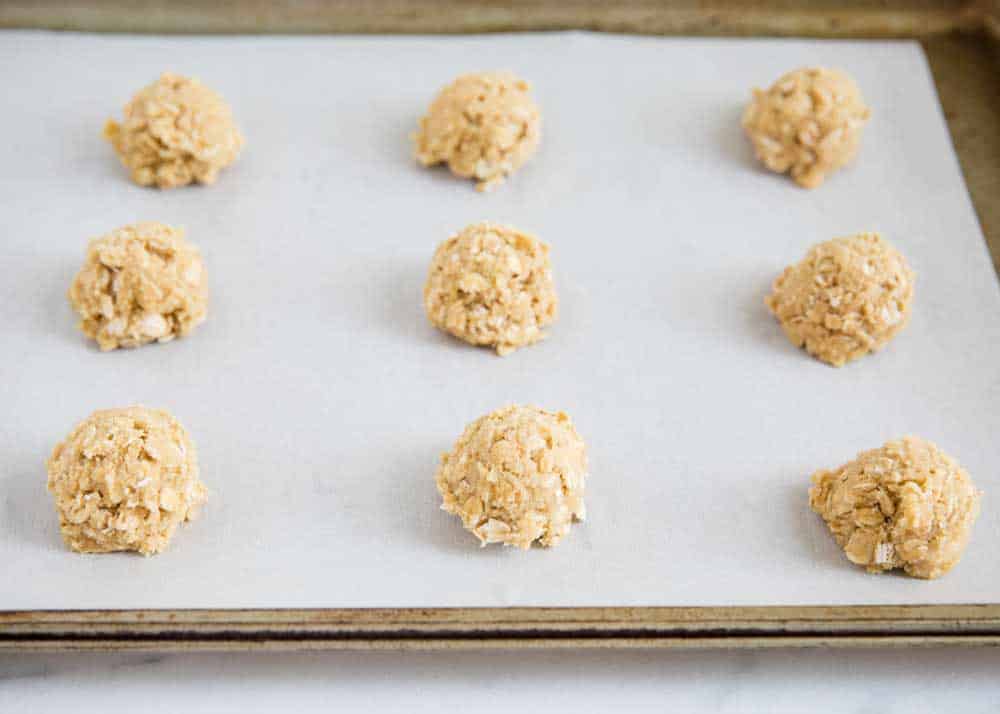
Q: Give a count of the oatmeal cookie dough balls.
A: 9